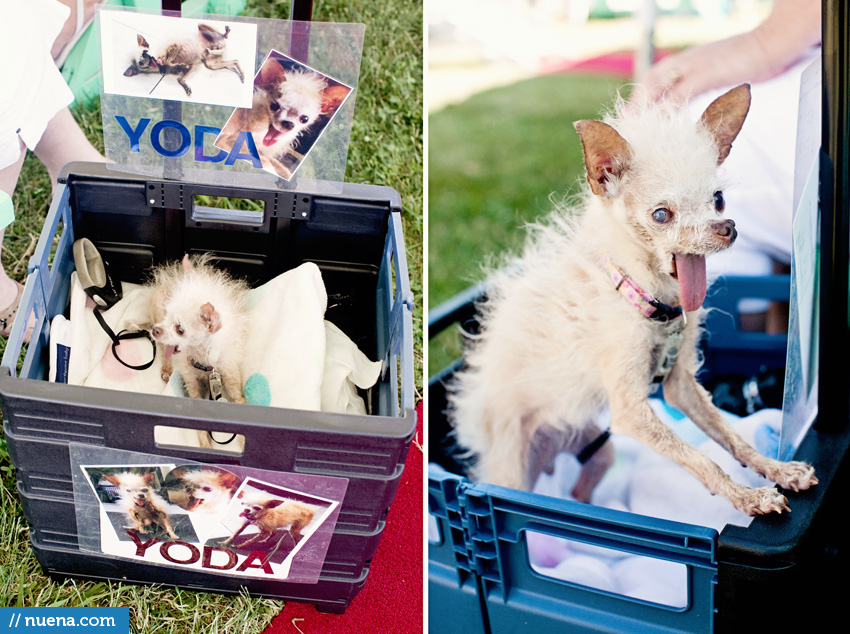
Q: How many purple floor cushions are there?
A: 0